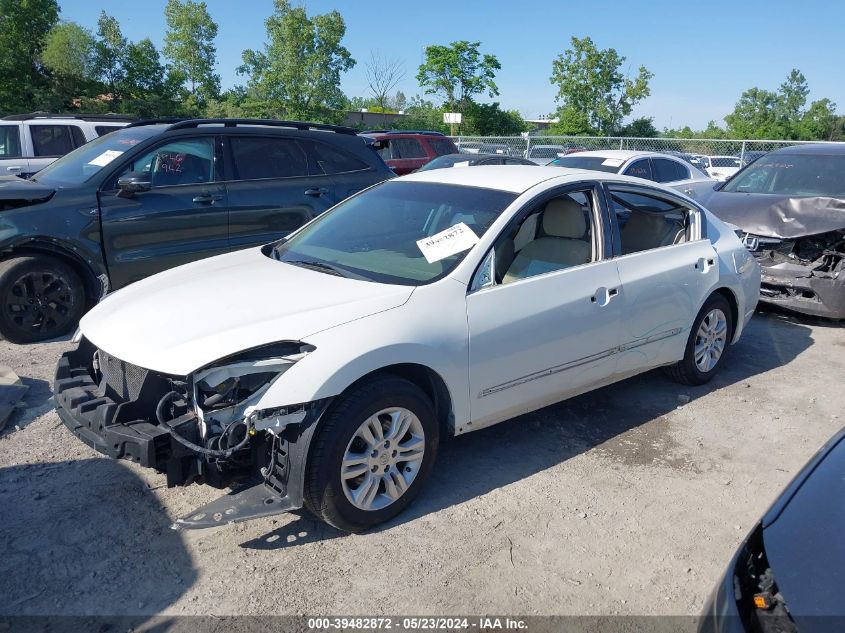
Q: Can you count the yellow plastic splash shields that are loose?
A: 0